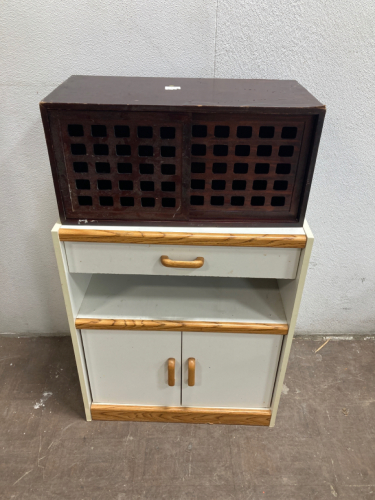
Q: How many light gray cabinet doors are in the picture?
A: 2